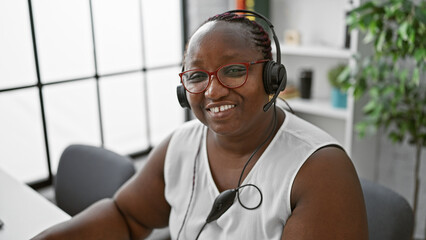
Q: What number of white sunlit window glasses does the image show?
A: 8